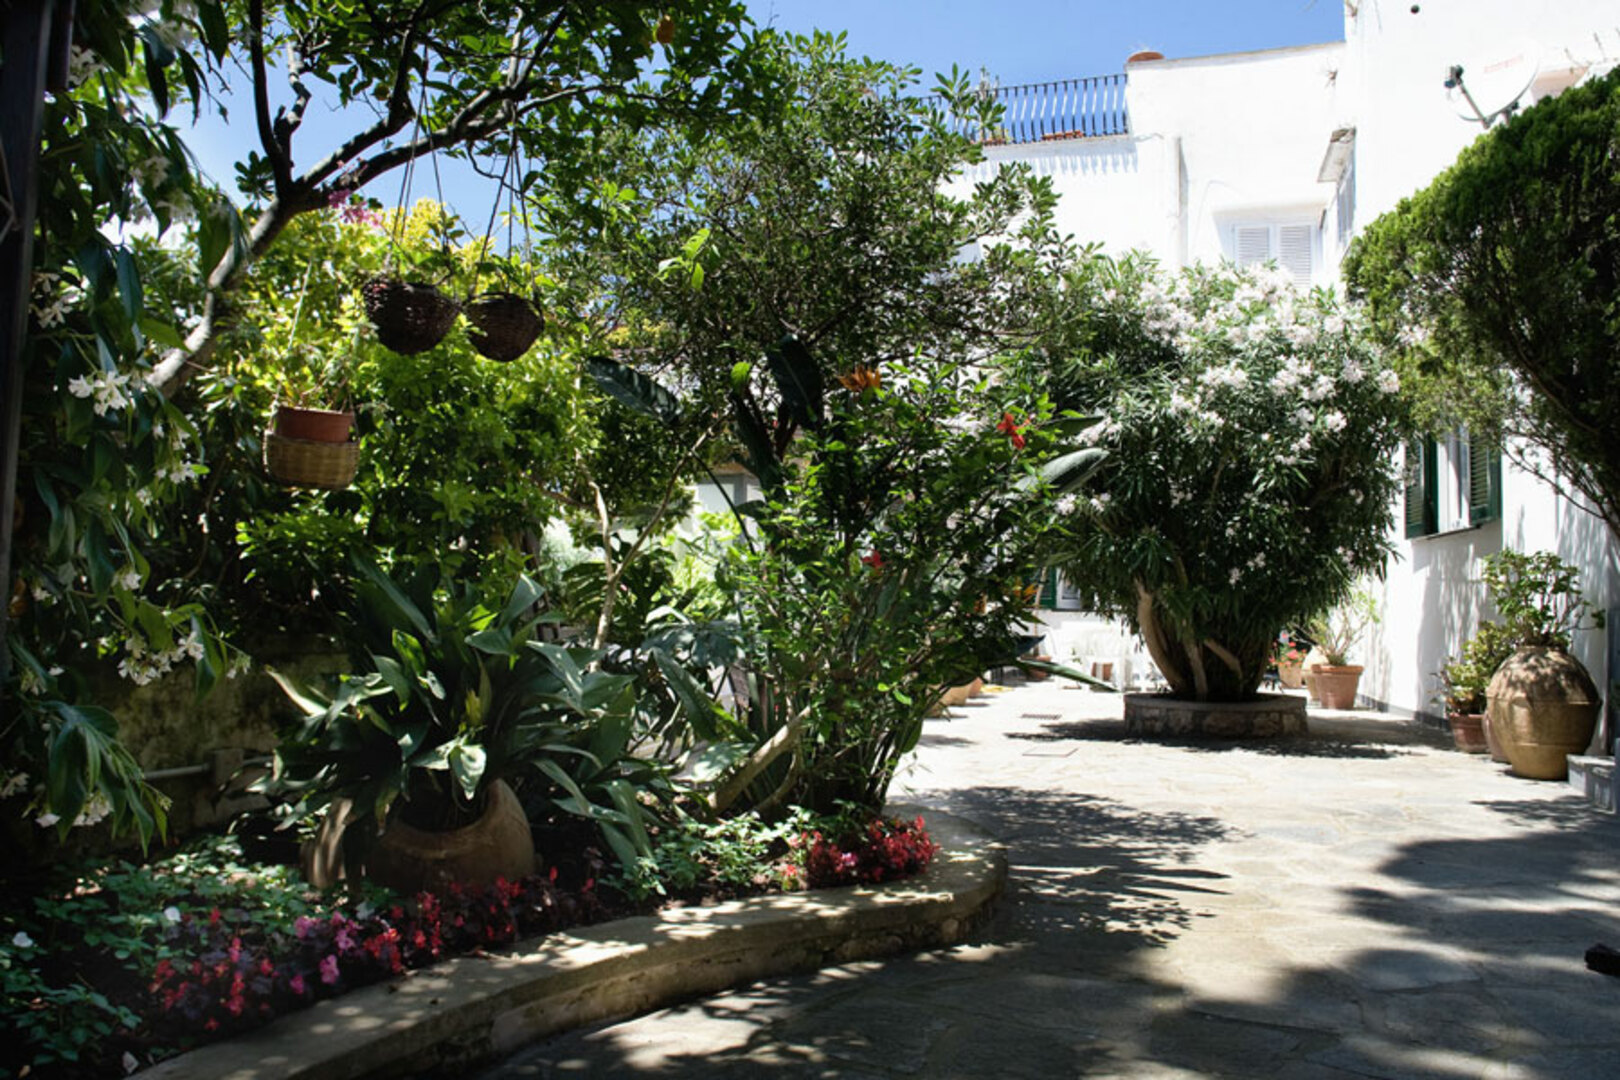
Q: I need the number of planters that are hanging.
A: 3